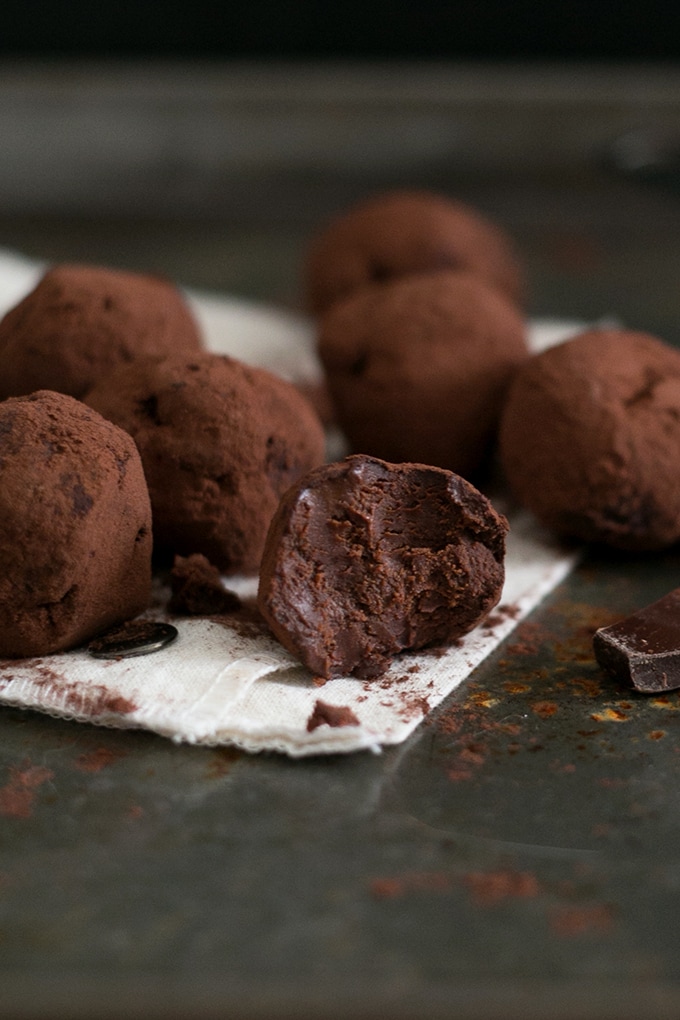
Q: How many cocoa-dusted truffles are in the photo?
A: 7